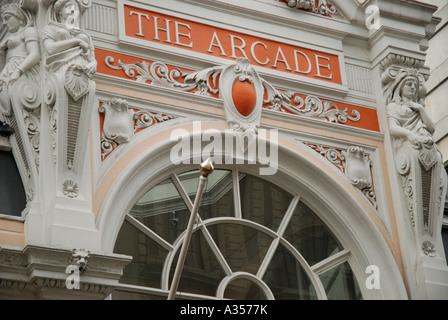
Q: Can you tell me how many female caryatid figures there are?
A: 3